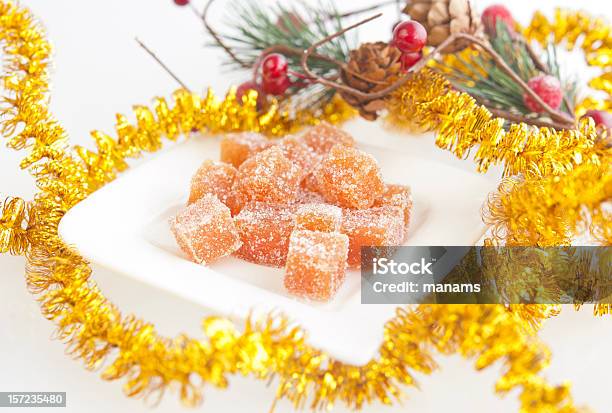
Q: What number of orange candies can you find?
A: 12